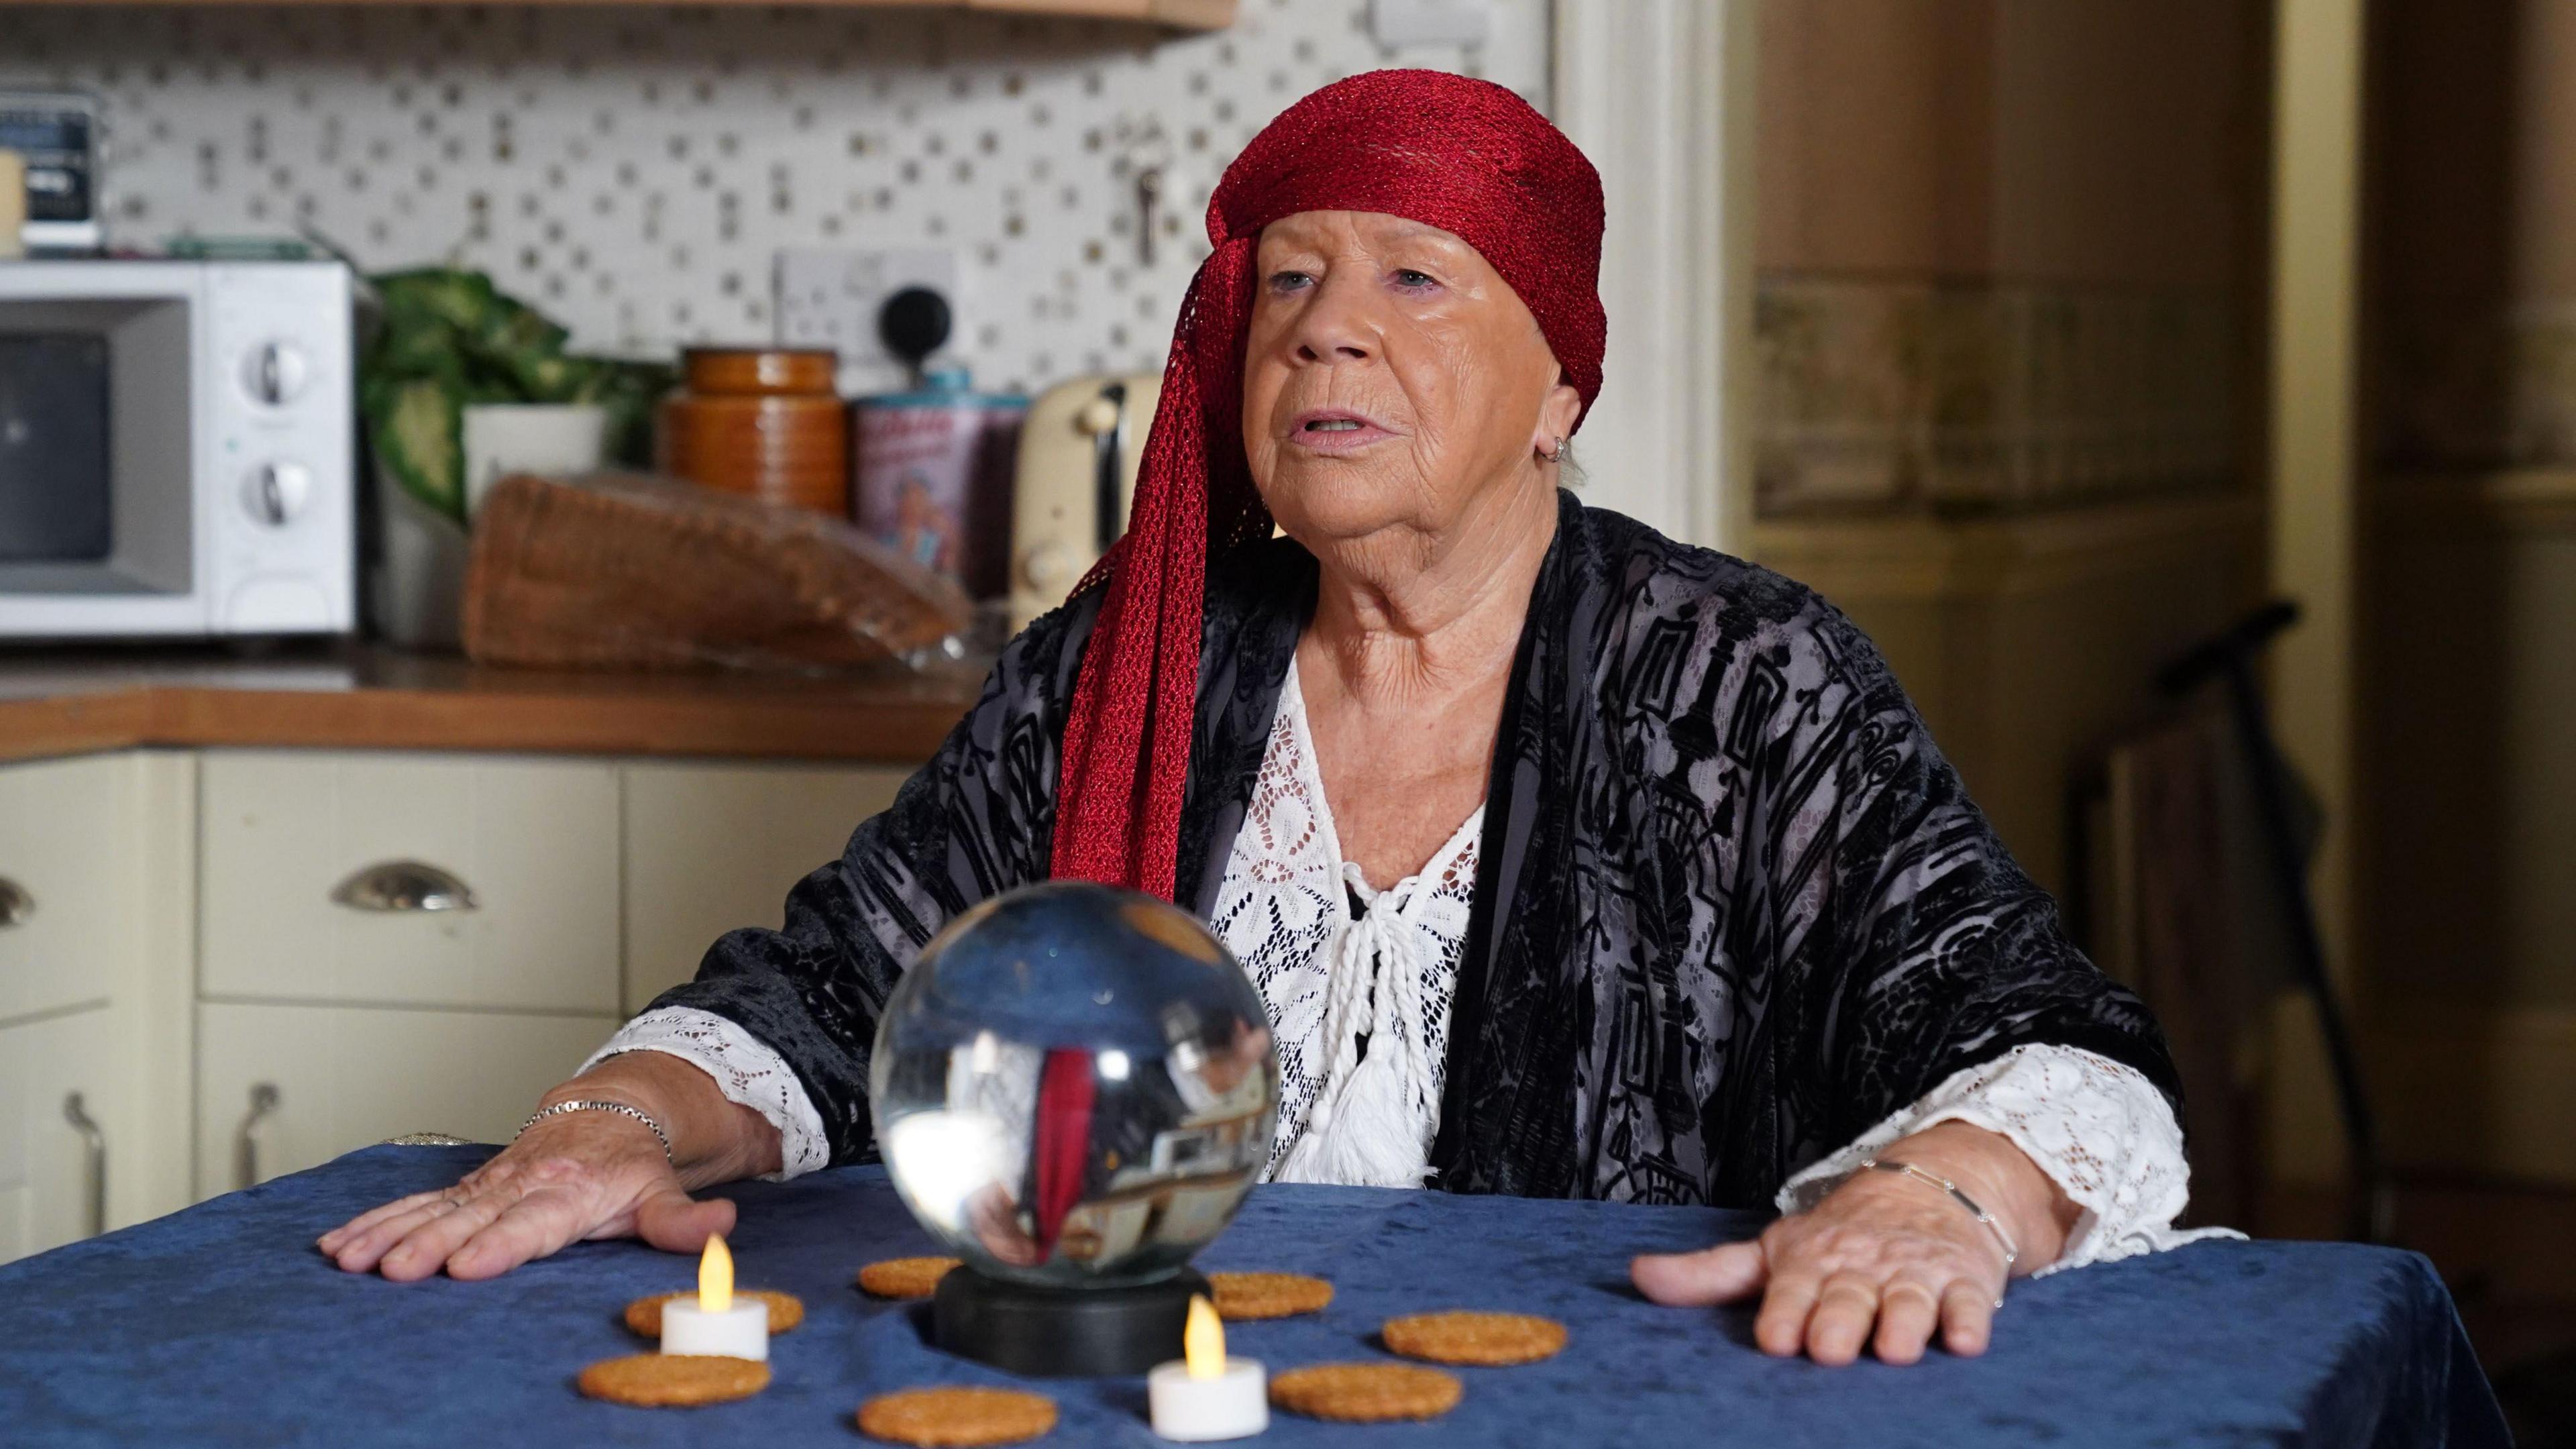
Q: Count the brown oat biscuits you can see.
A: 7